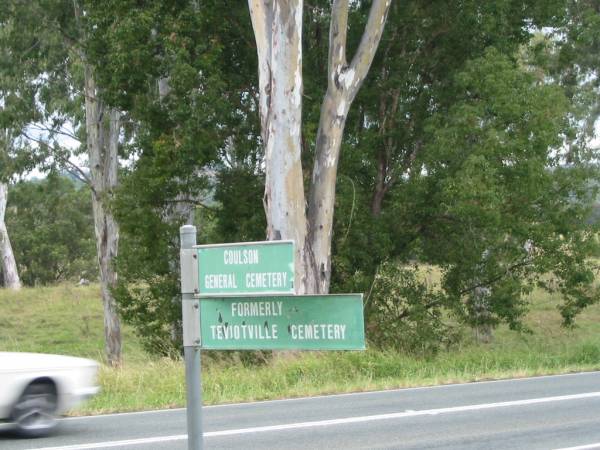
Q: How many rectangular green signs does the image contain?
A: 2